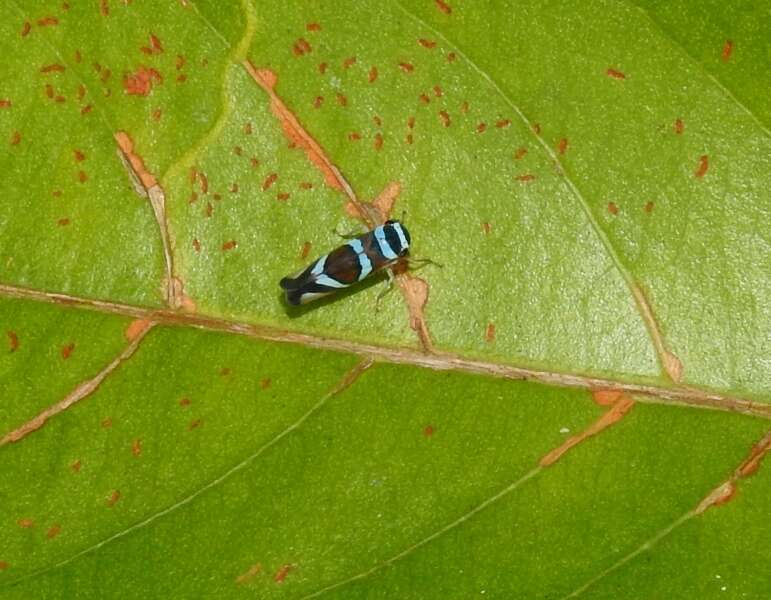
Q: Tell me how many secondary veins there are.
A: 8